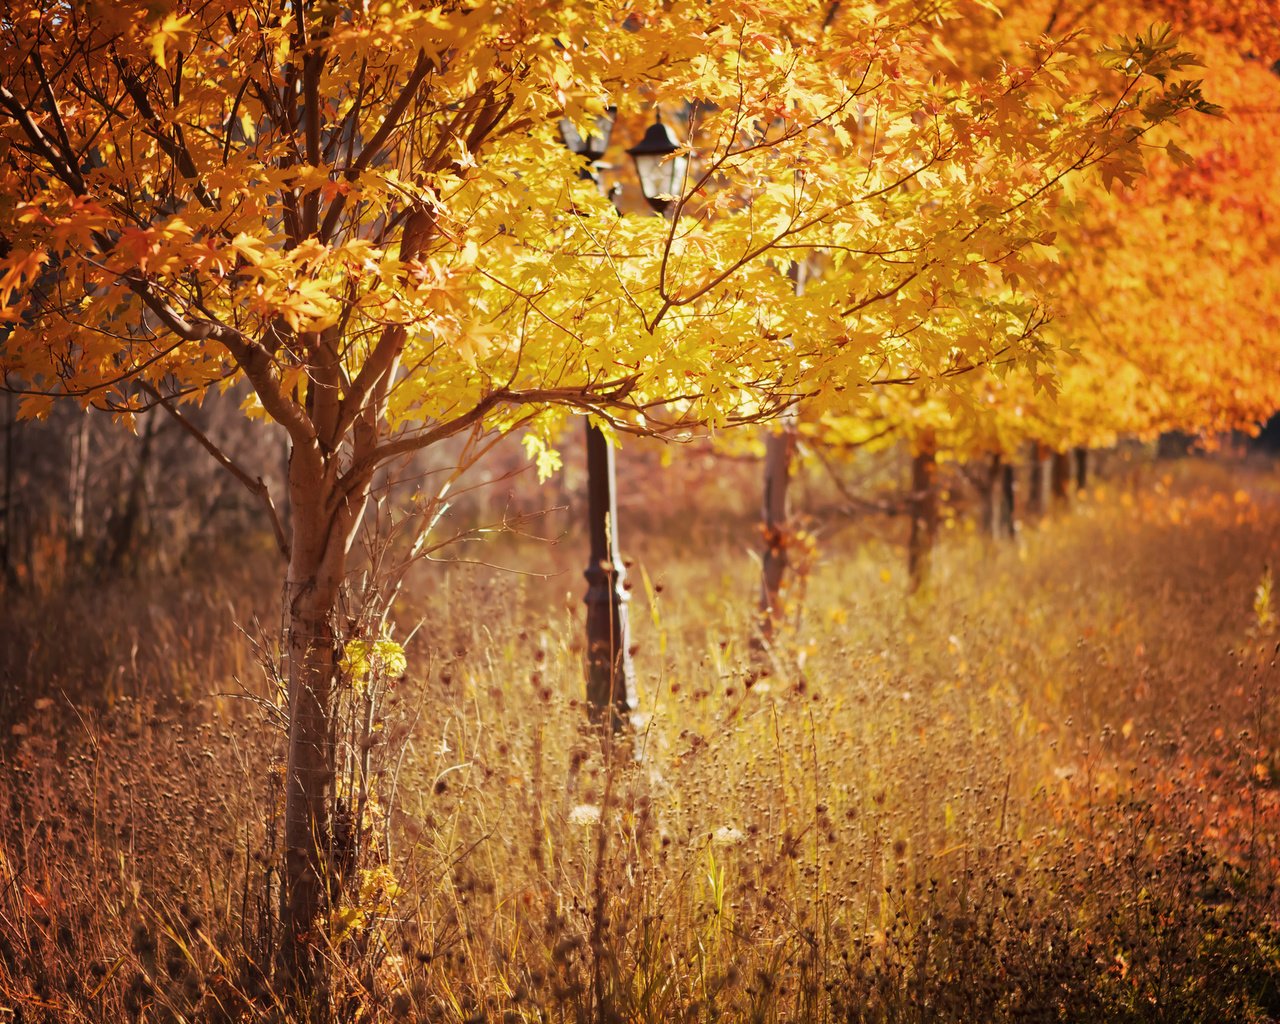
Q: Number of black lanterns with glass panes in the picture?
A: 2